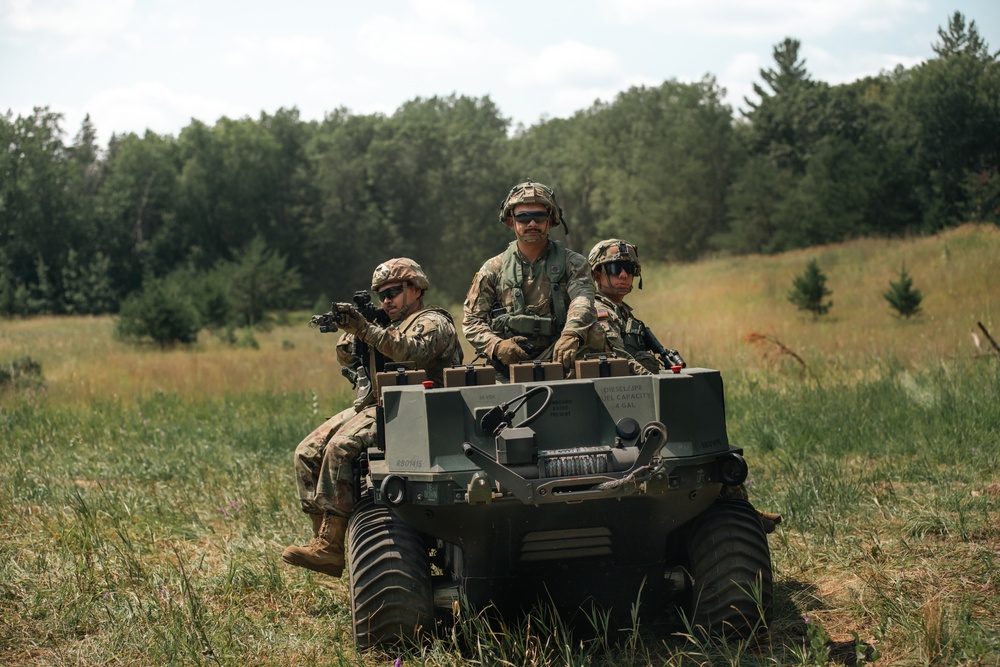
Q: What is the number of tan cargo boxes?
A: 4